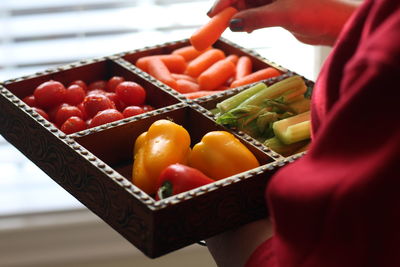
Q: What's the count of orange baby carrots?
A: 12